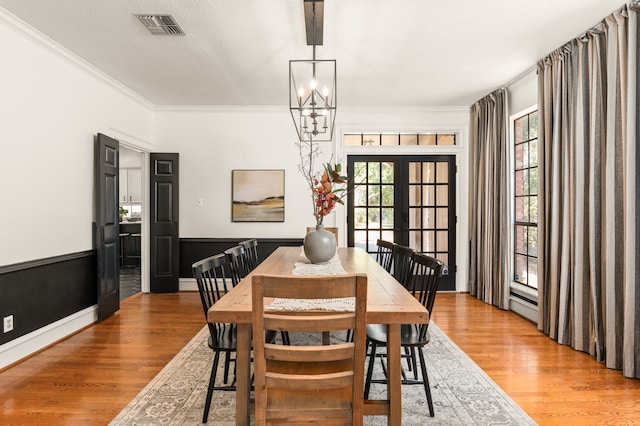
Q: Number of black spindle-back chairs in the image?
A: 6